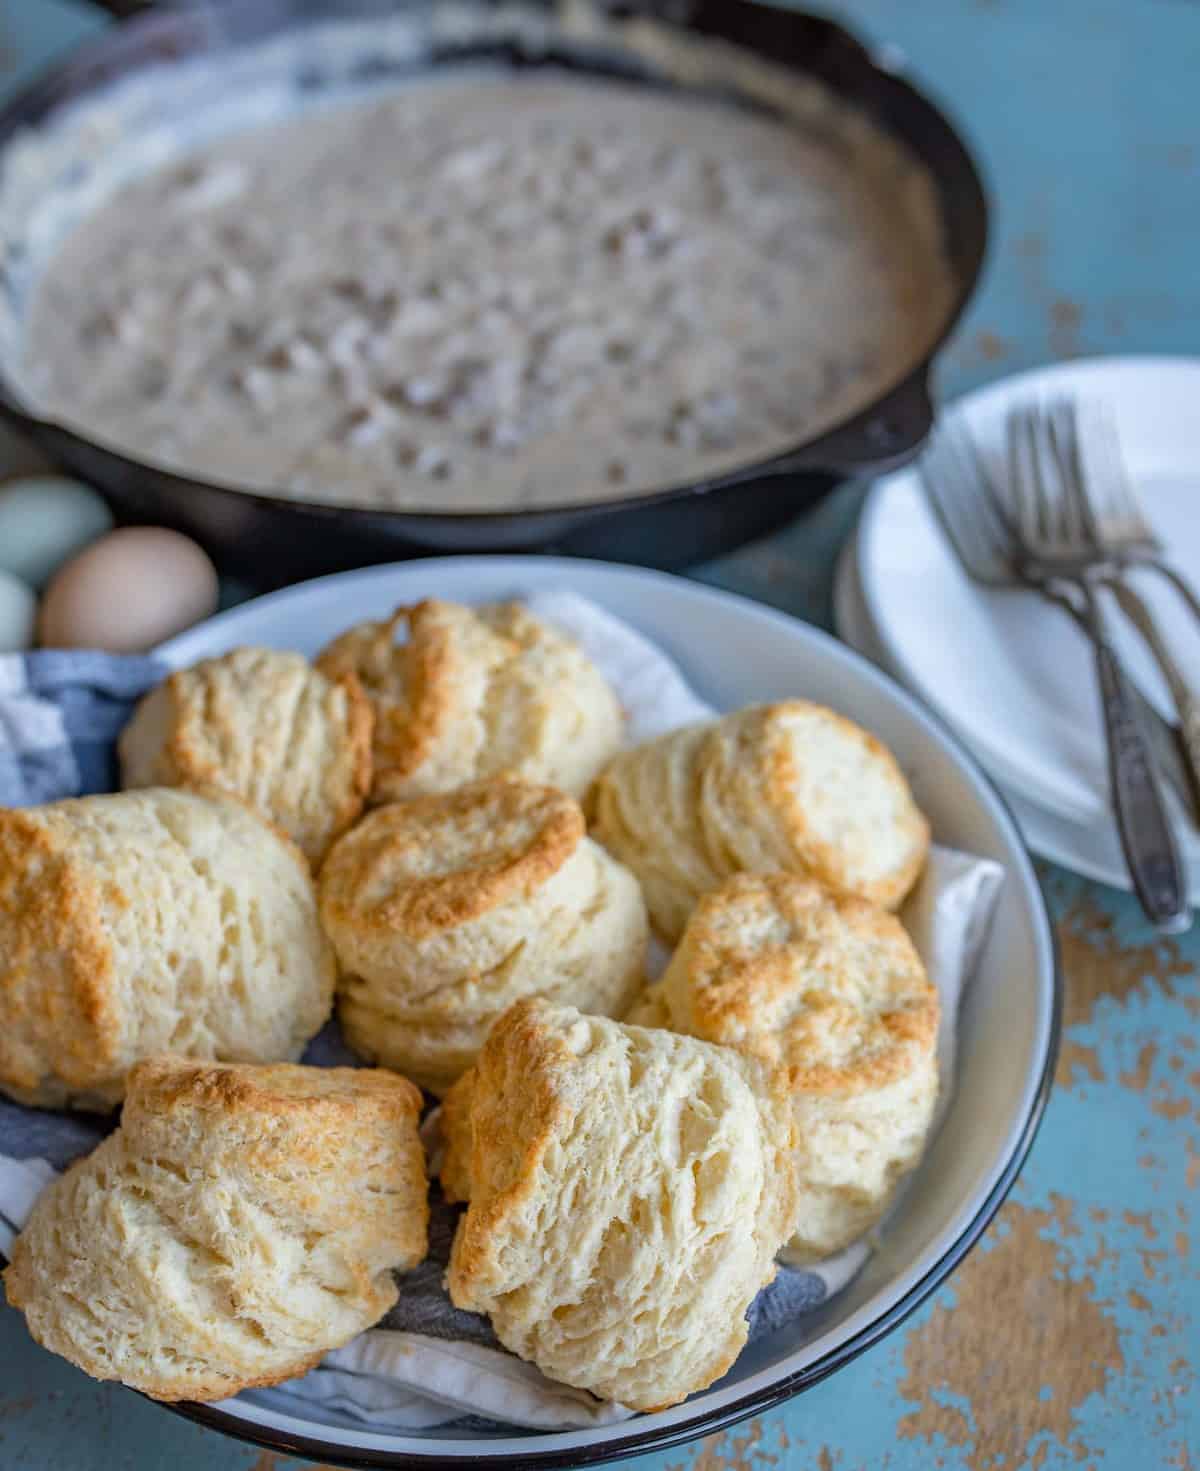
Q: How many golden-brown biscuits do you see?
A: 8